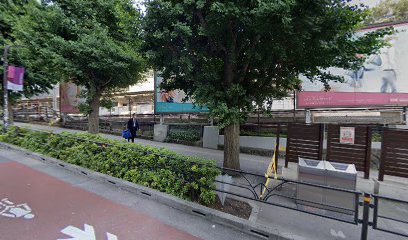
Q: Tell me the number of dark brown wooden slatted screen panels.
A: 3